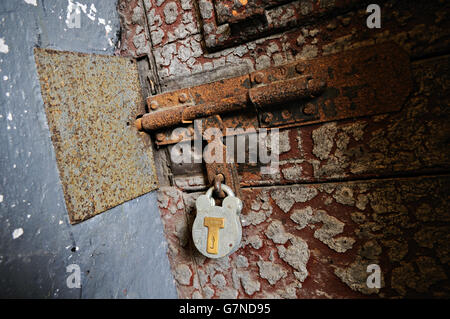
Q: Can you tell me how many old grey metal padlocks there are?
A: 1